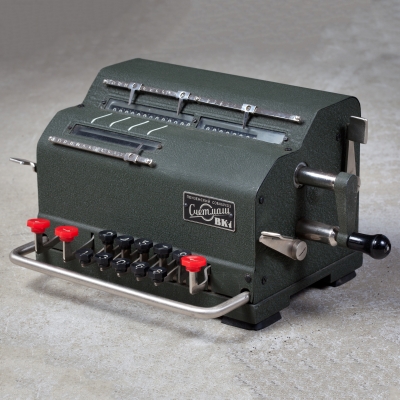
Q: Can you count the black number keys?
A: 10